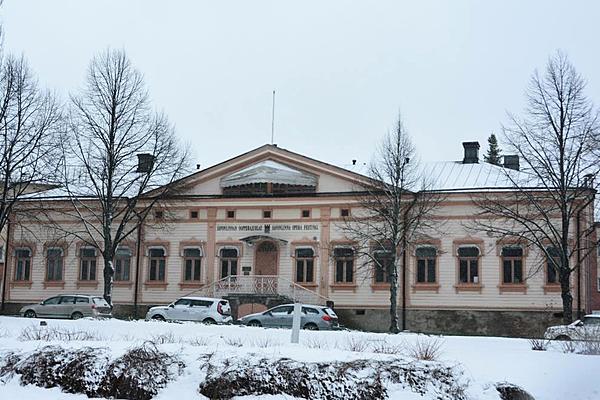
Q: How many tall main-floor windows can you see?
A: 14